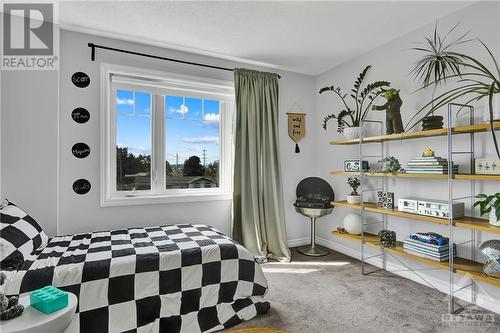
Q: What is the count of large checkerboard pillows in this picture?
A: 1